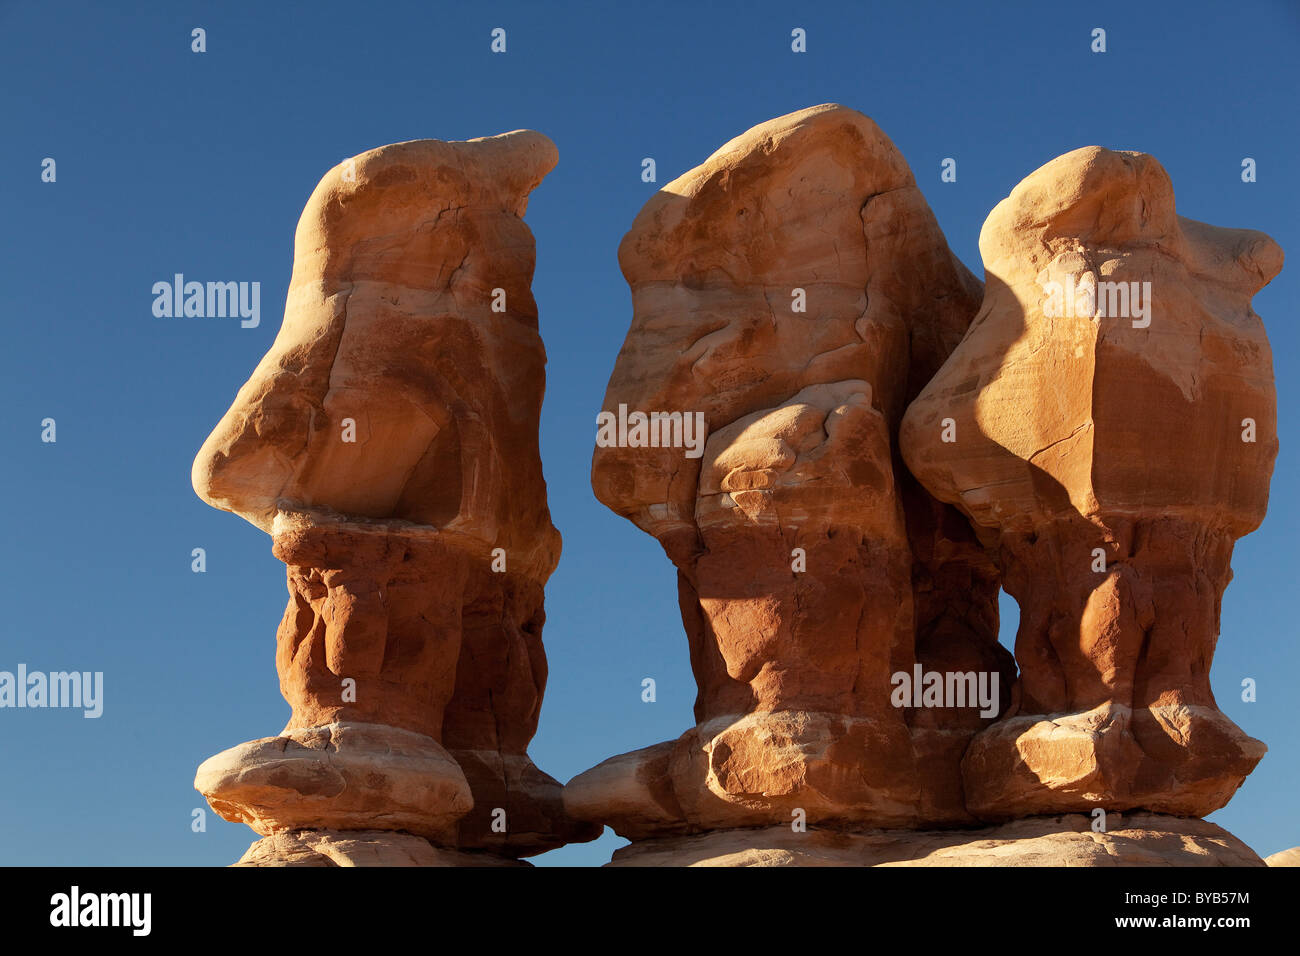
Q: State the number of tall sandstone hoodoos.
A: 3